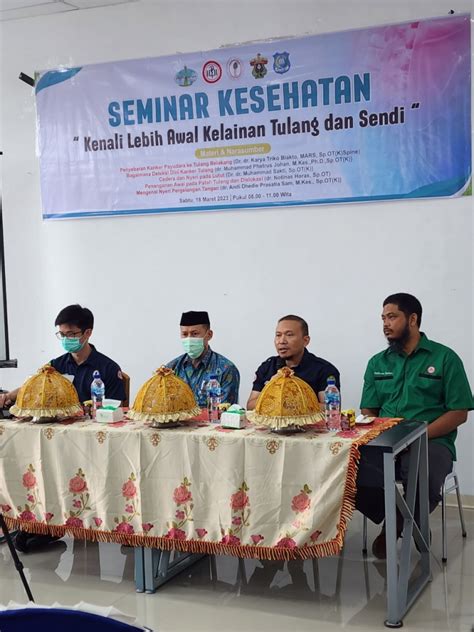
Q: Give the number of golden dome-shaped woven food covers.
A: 3